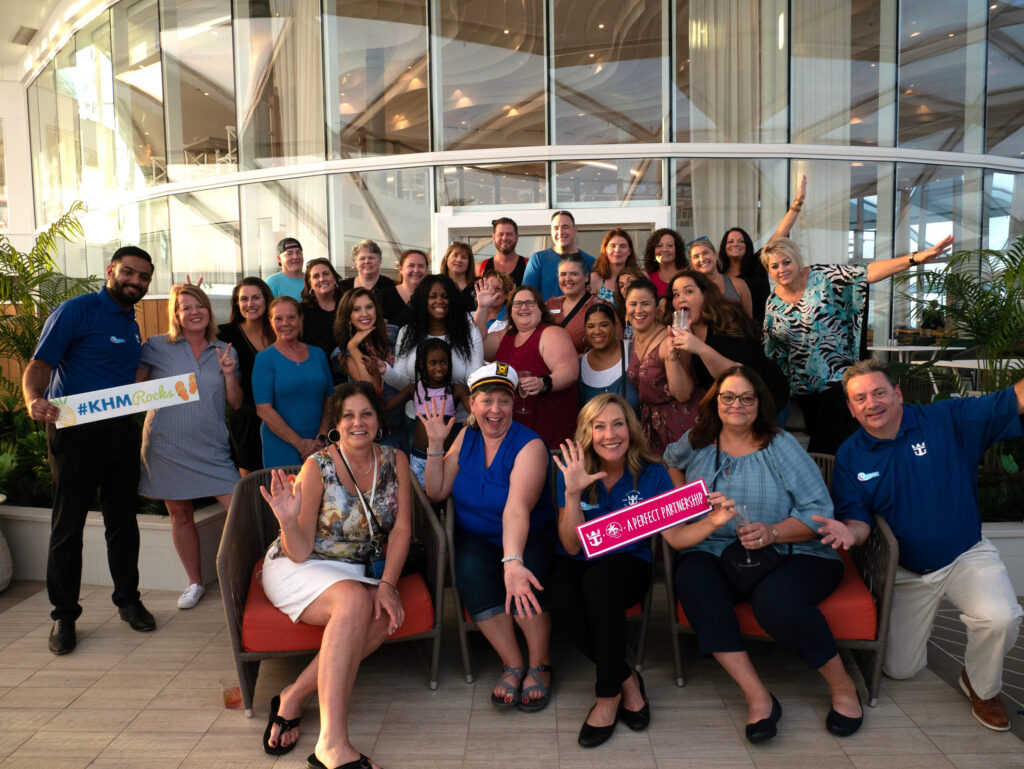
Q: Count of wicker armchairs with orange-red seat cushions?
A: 3